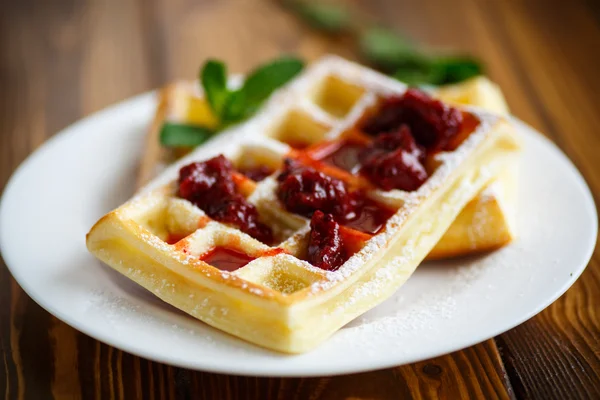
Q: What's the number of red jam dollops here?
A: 5